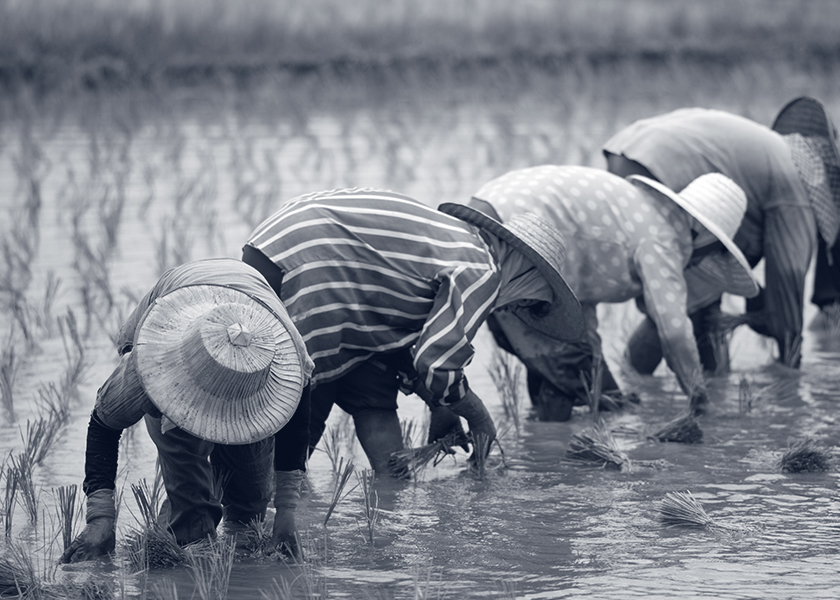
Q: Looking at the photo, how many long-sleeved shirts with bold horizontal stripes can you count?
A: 1